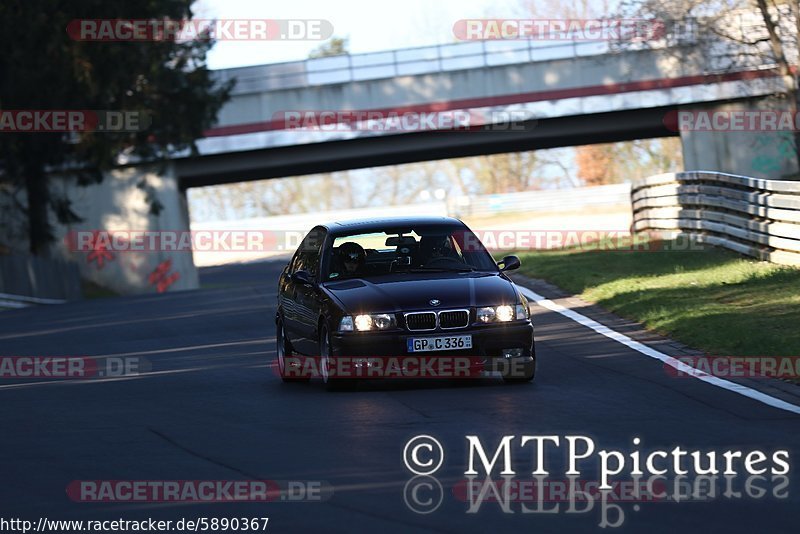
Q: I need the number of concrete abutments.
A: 2